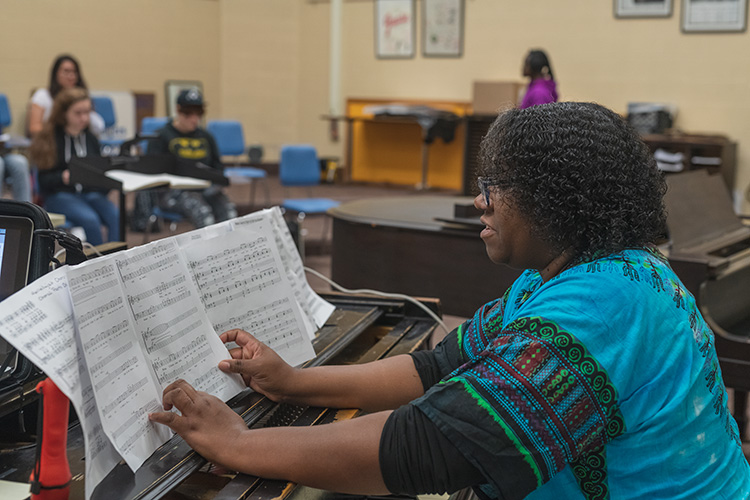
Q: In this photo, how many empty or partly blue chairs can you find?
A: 5